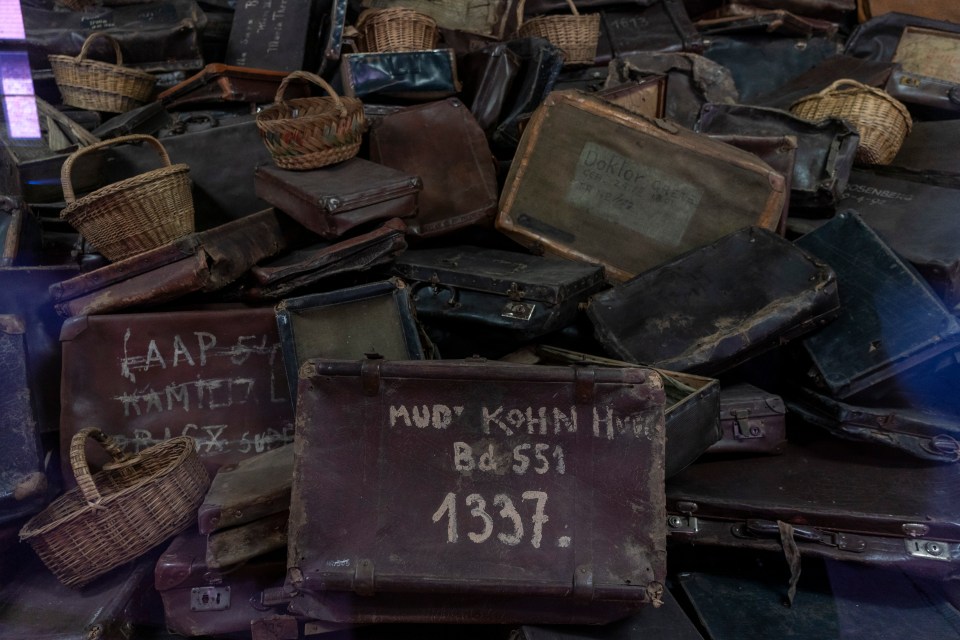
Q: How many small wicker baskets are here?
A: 7